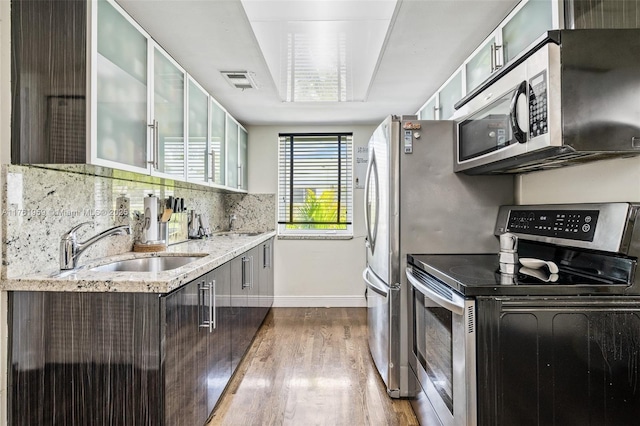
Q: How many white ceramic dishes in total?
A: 1